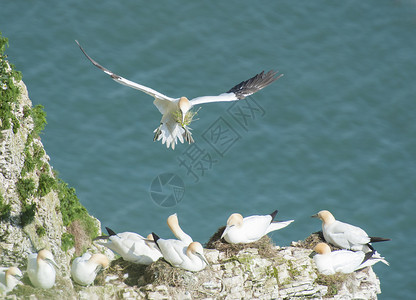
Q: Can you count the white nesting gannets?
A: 9